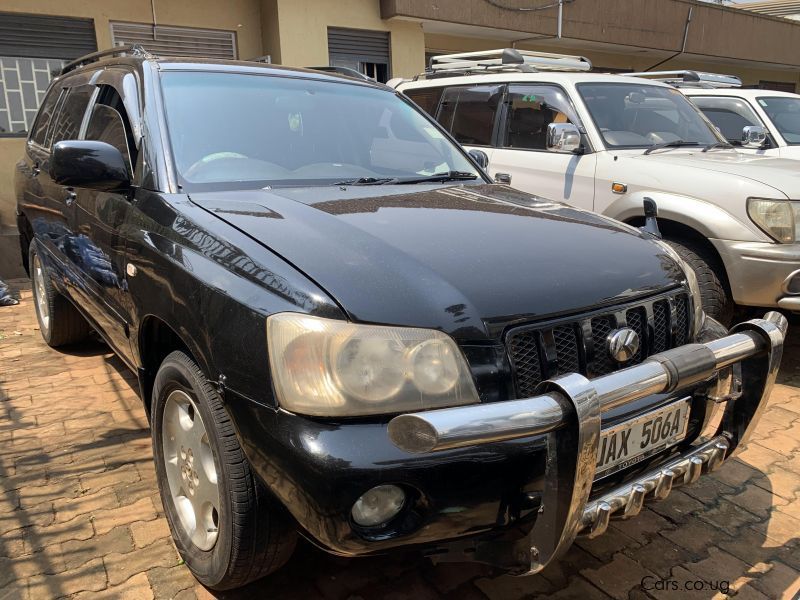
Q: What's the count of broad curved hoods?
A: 2